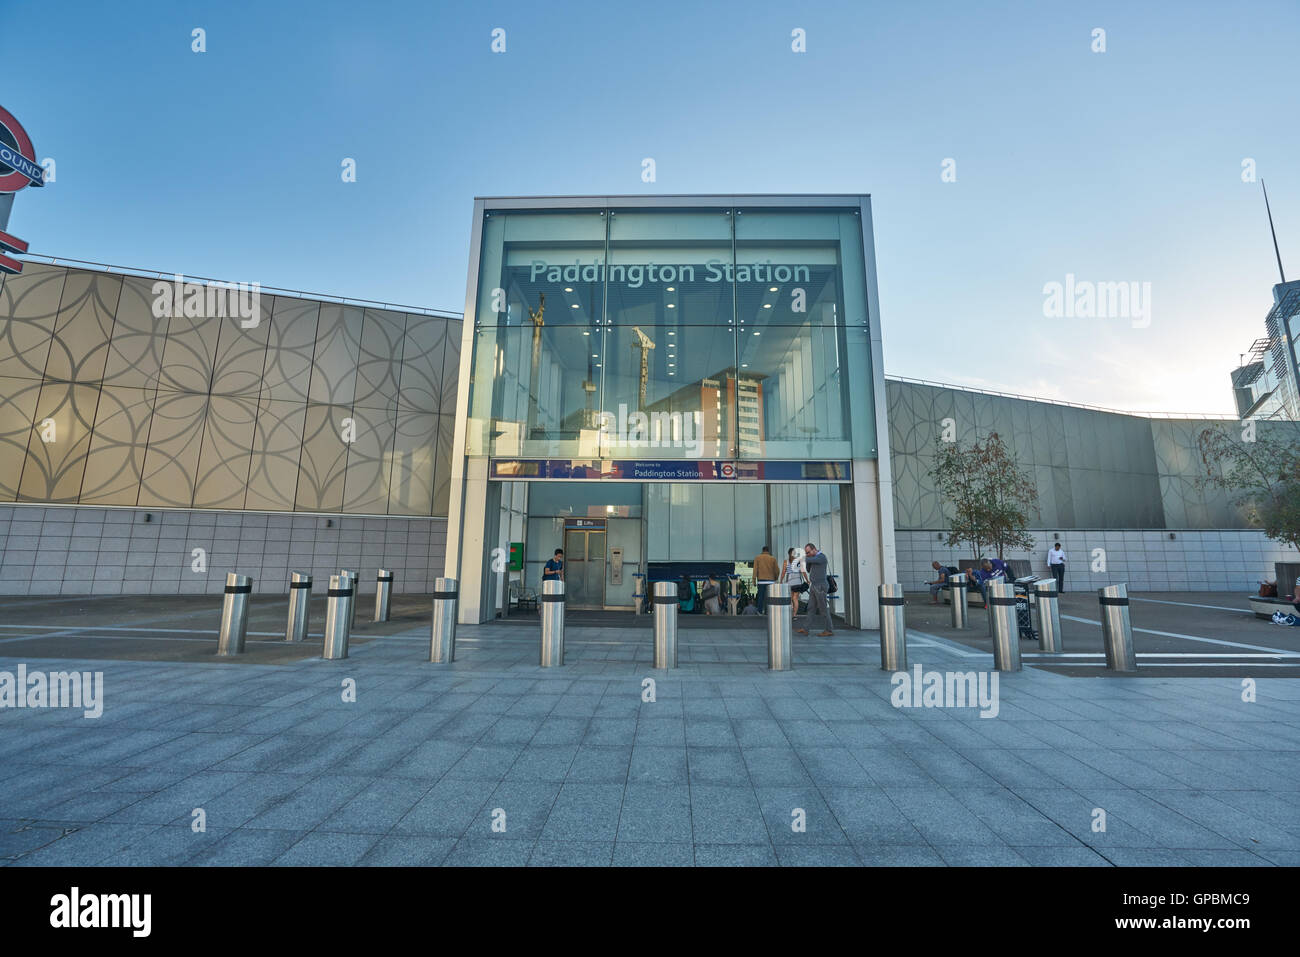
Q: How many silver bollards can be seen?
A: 15